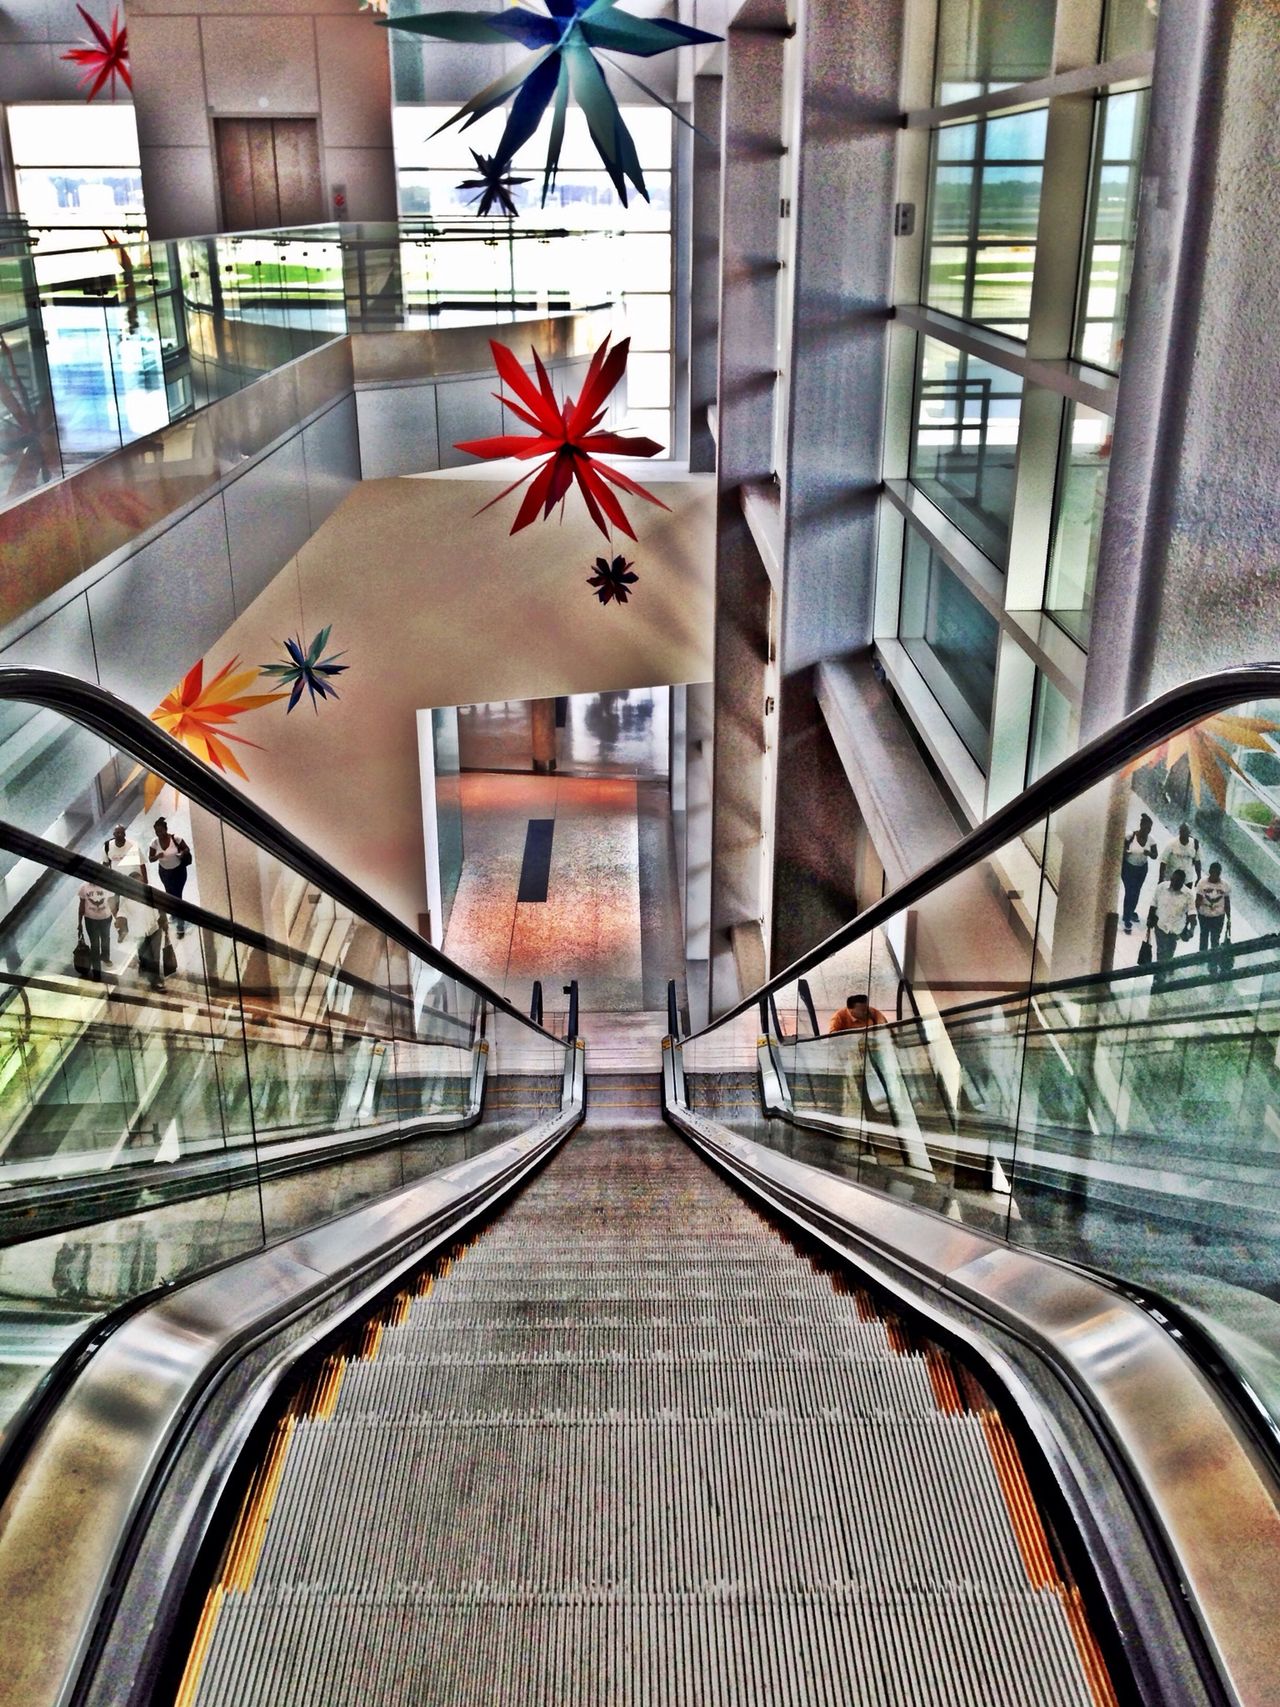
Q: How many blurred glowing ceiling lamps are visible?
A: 0